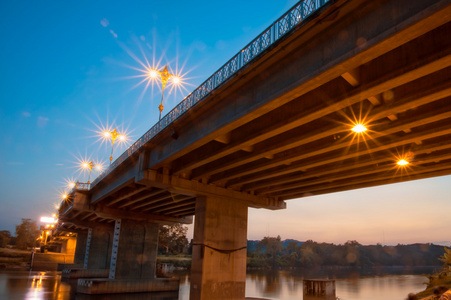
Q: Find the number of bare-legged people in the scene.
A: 0